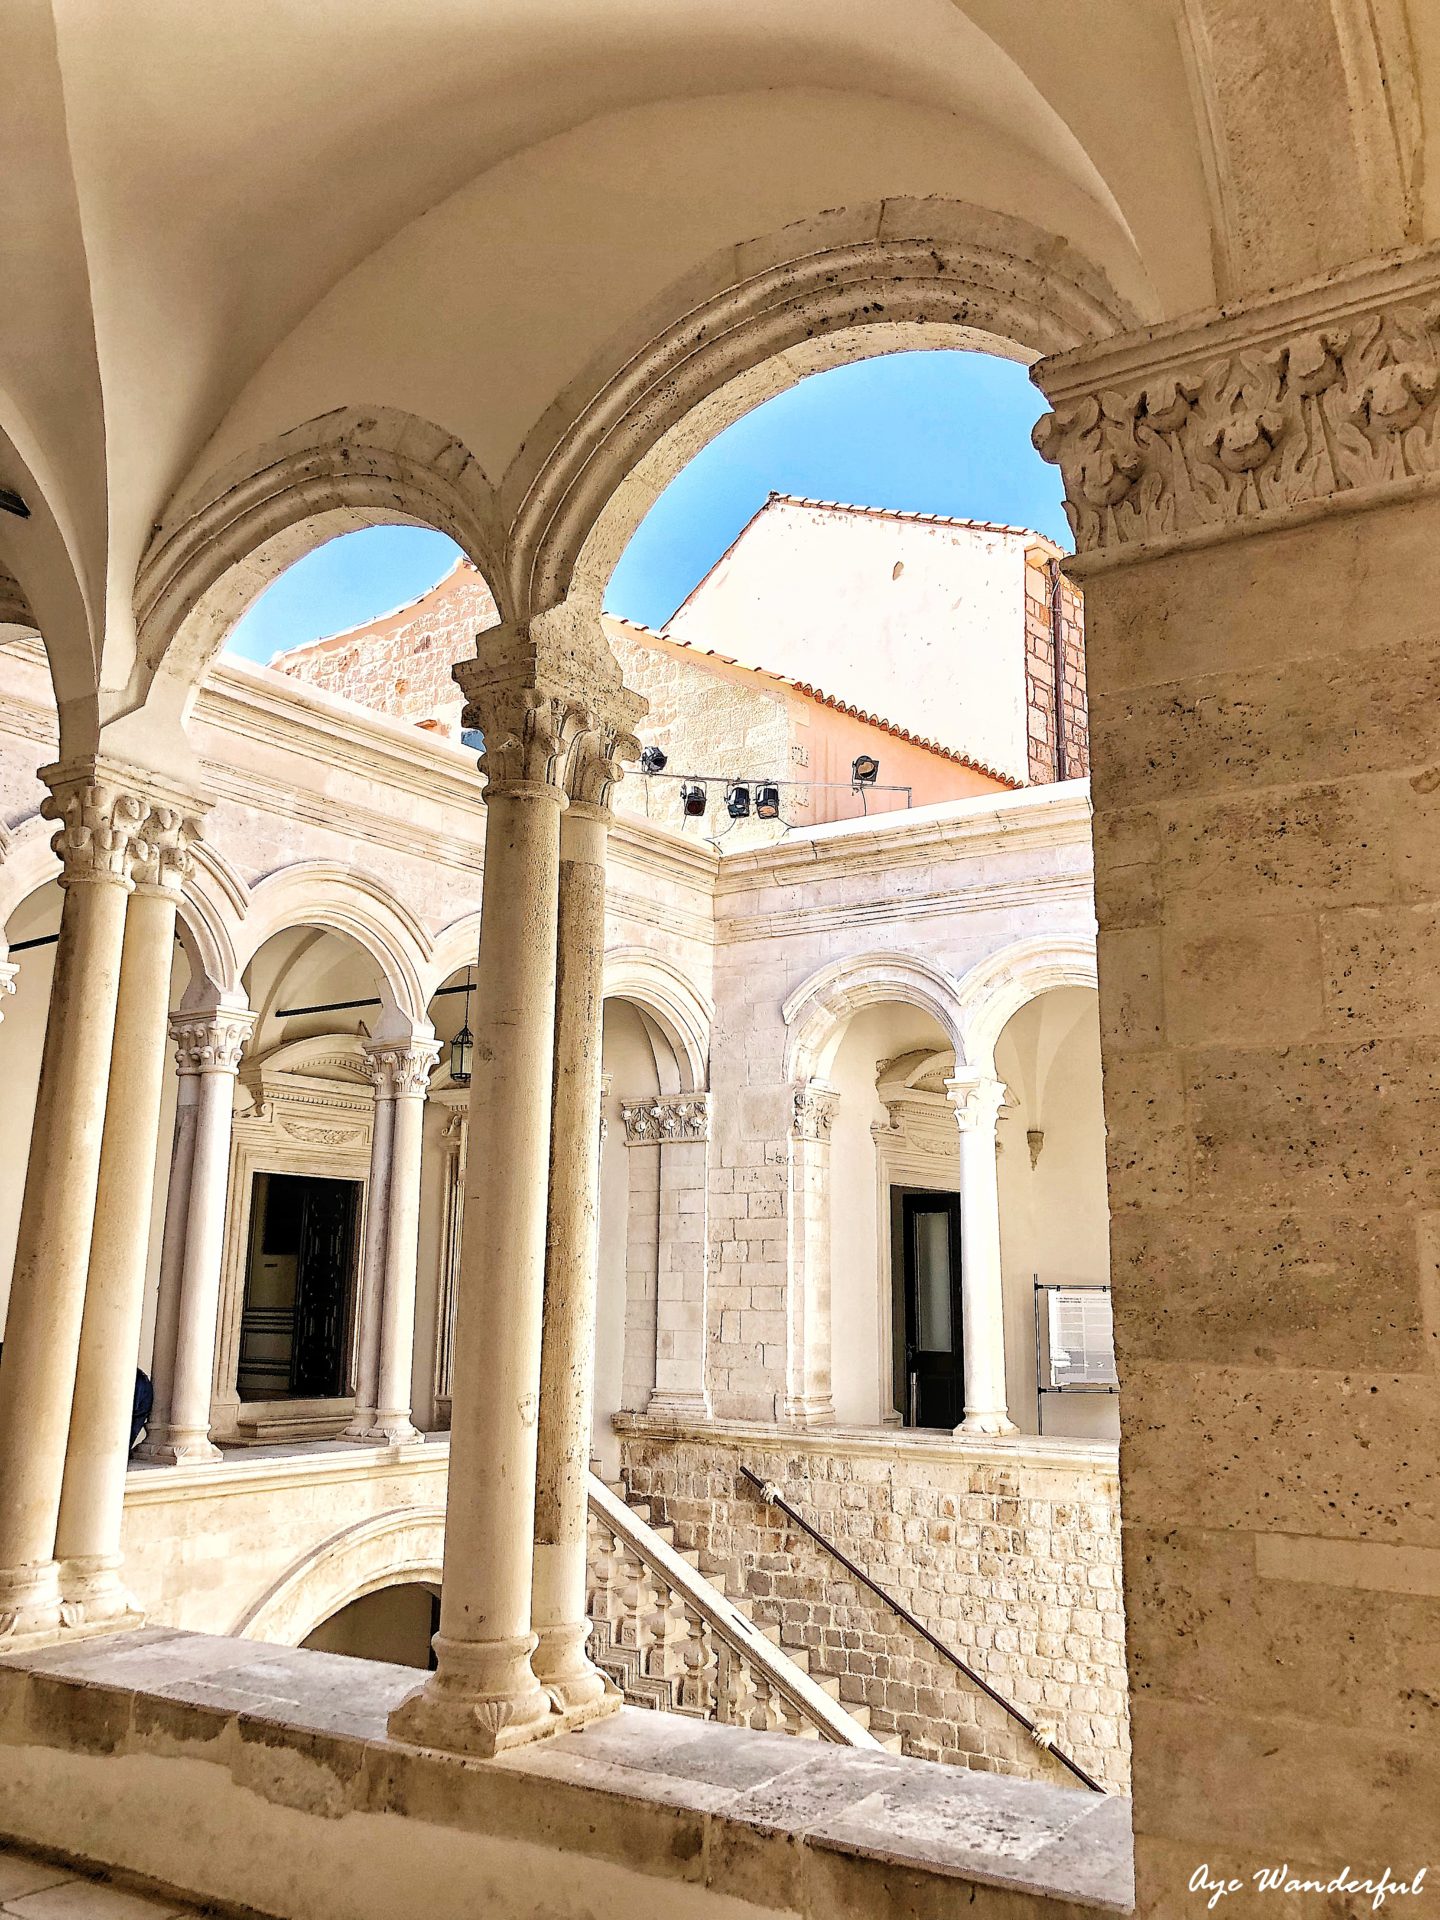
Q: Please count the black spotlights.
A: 5